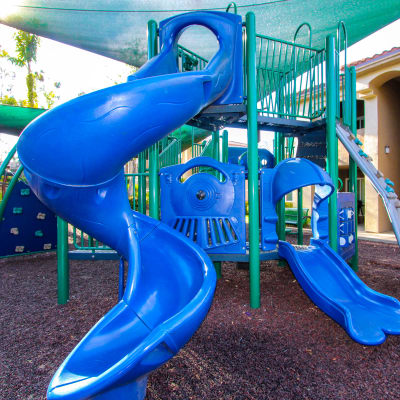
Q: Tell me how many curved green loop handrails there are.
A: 3